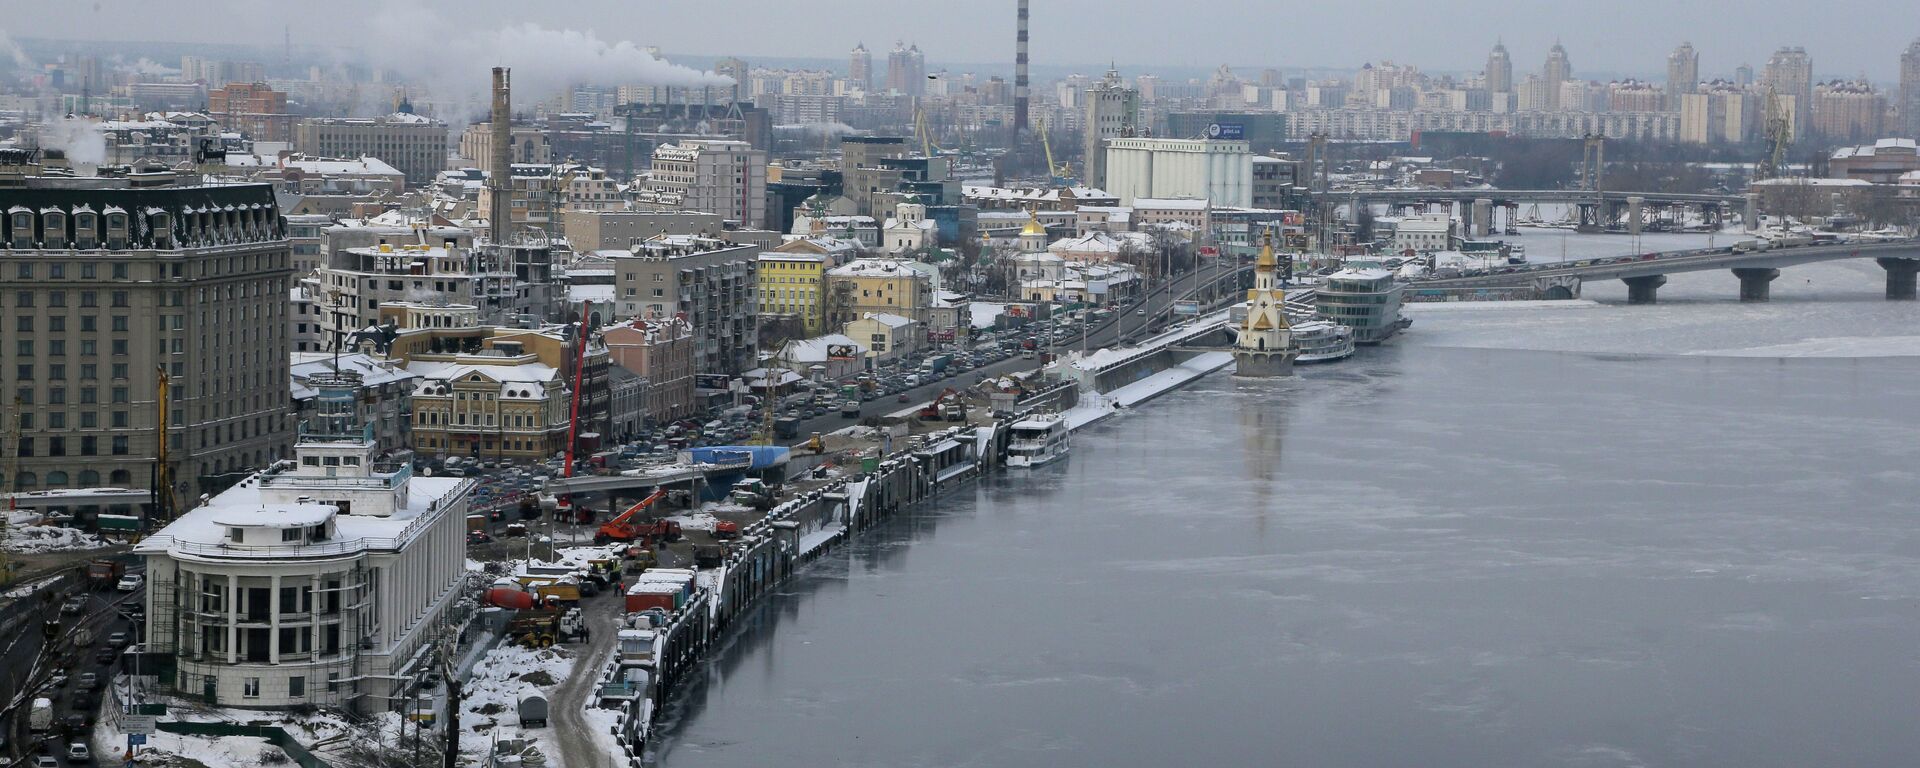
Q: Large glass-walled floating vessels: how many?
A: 1